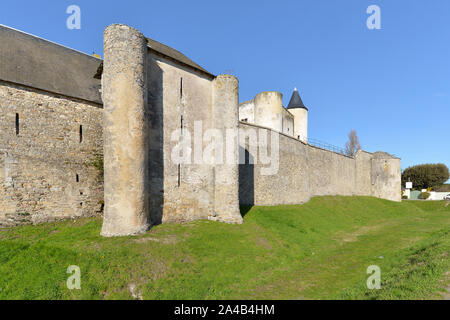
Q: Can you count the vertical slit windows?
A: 6